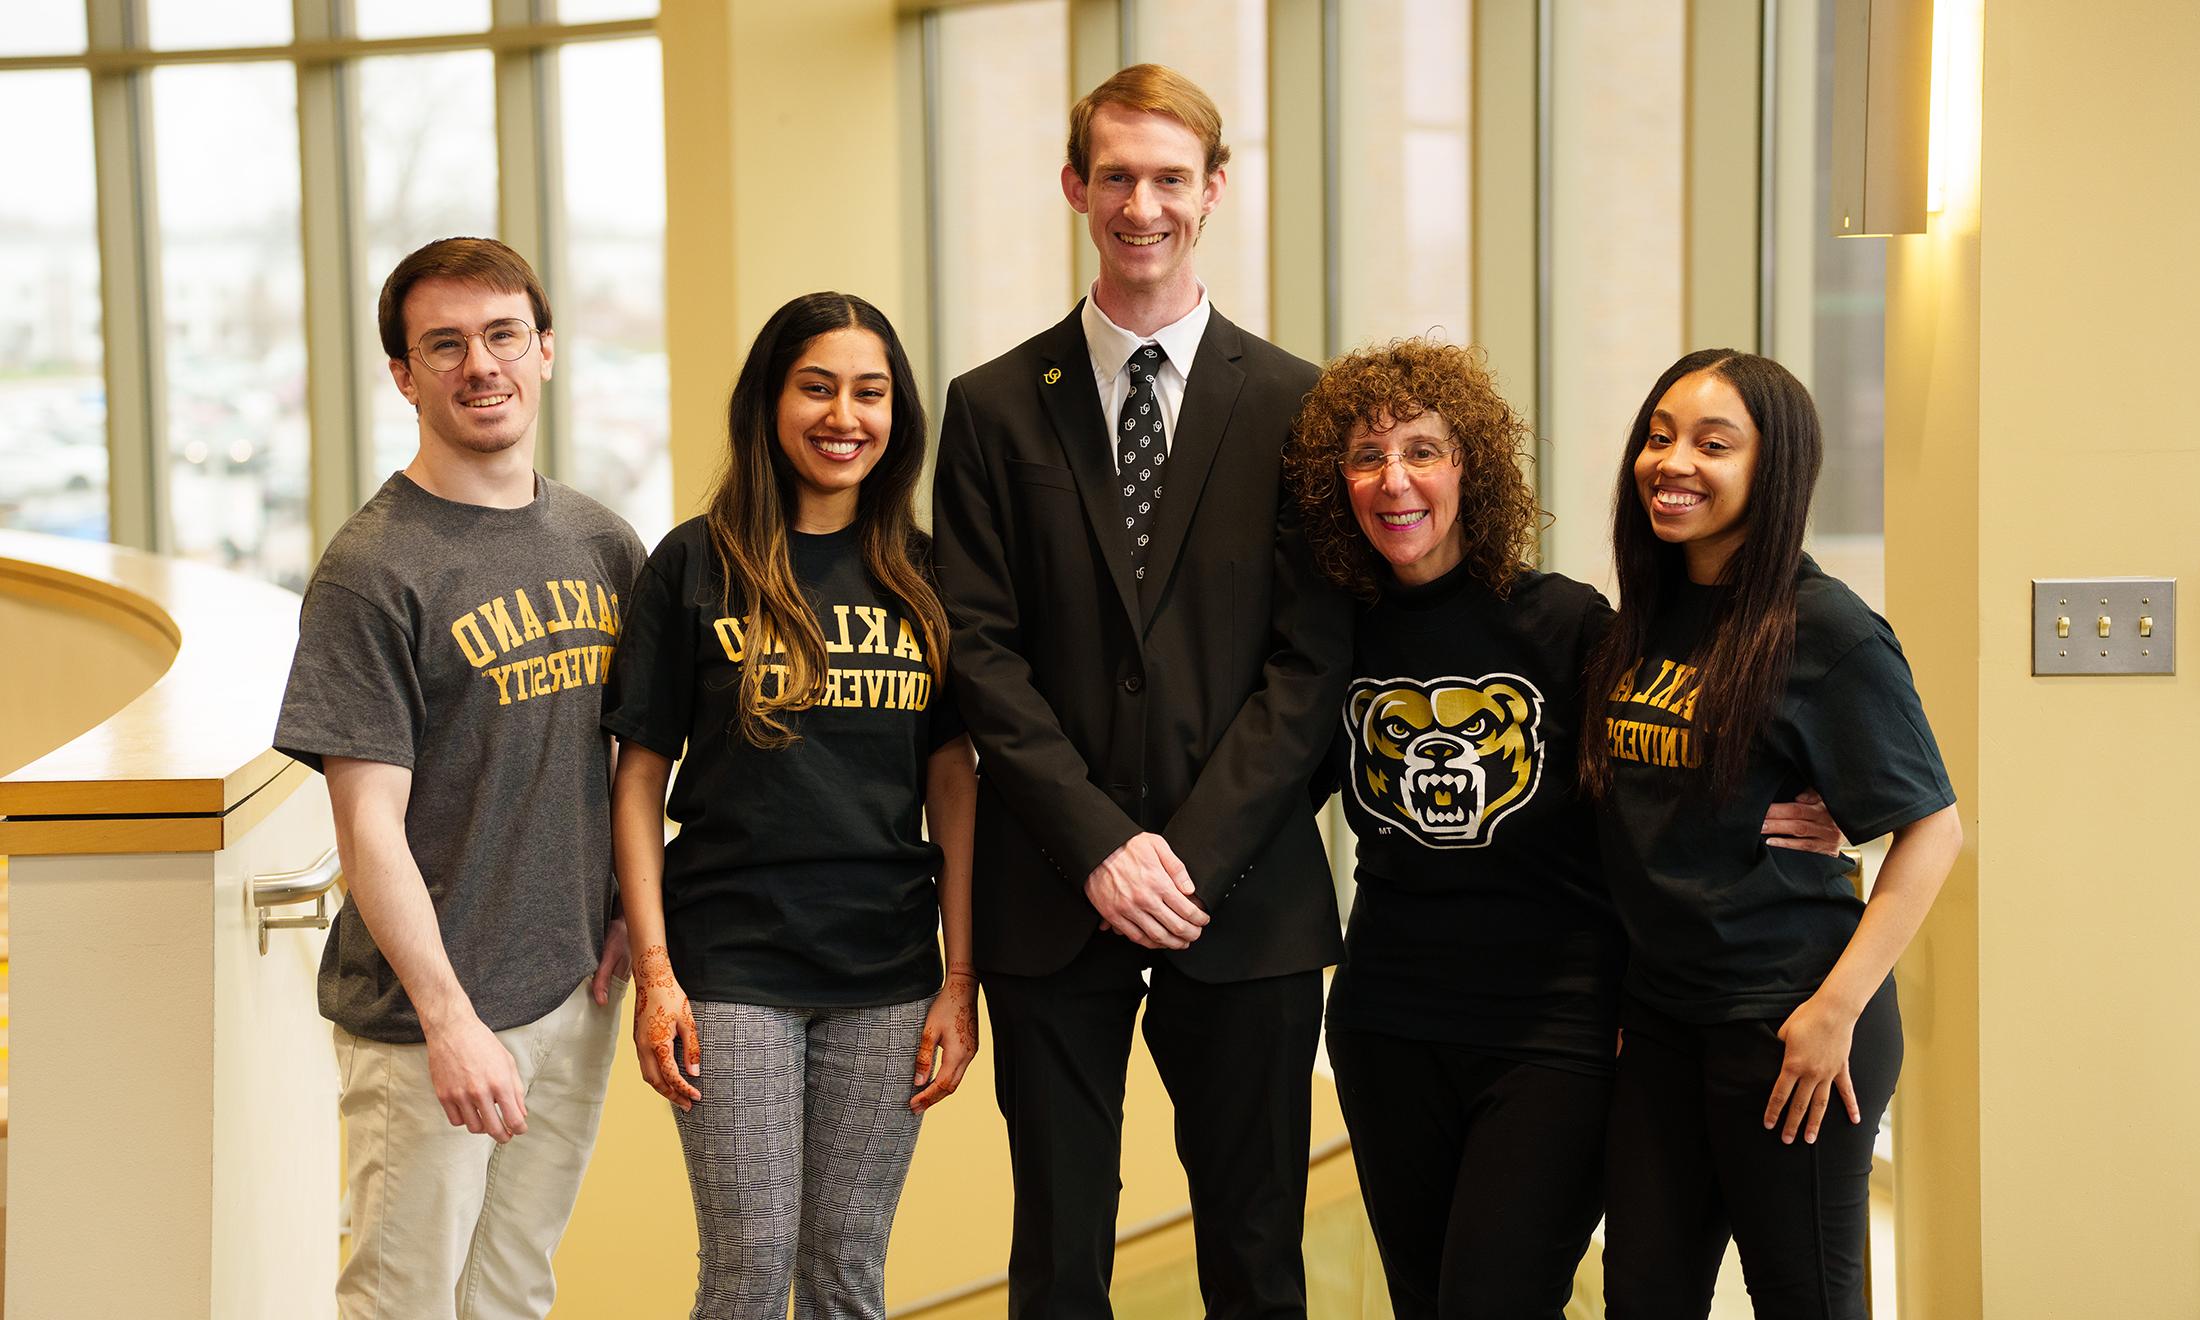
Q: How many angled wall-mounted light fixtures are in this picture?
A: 1